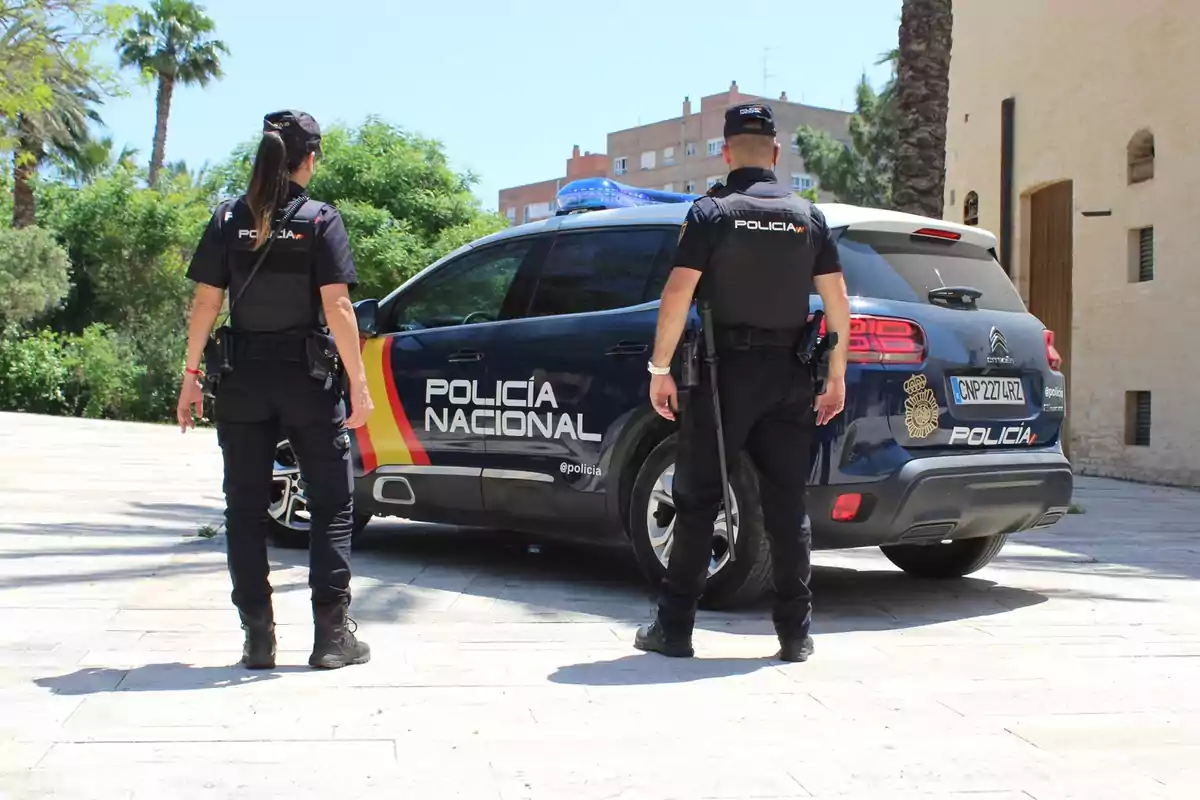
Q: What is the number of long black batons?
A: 1